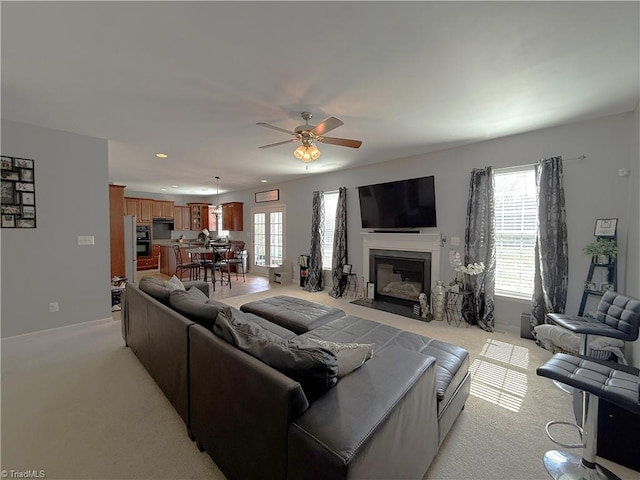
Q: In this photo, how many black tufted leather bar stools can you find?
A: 2